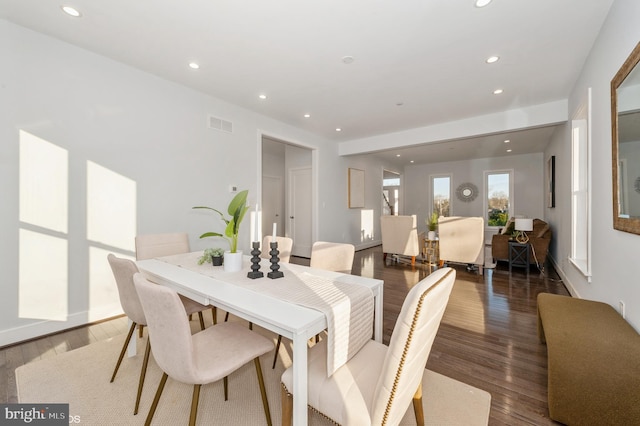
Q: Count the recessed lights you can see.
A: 12